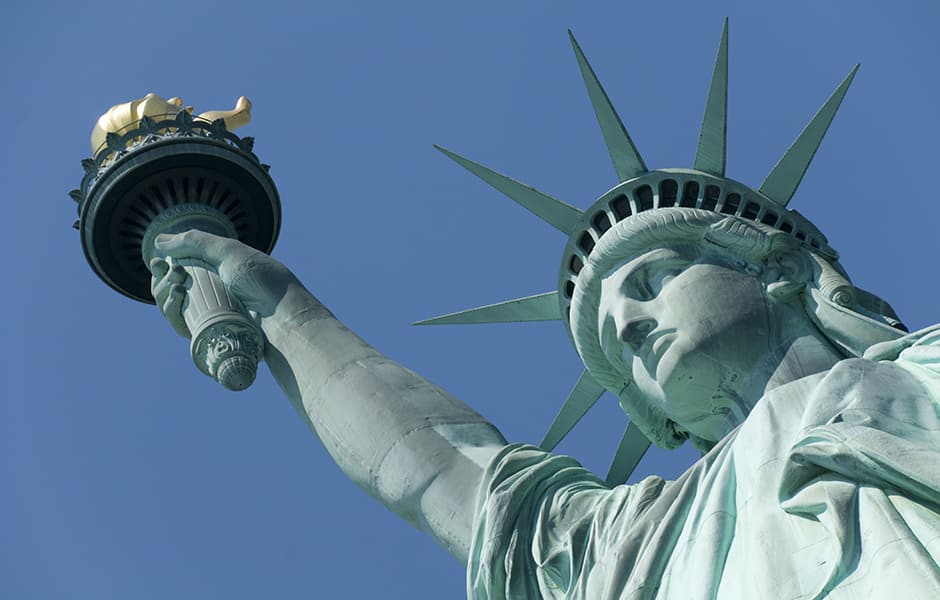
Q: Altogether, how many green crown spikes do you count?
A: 7